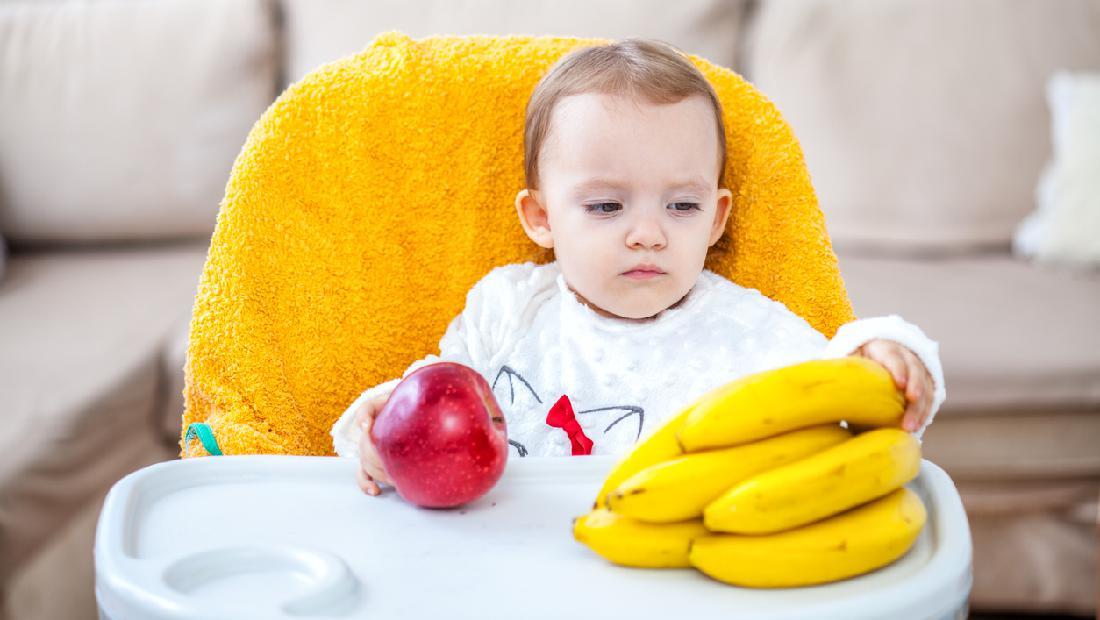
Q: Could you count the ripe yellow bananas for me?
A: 6